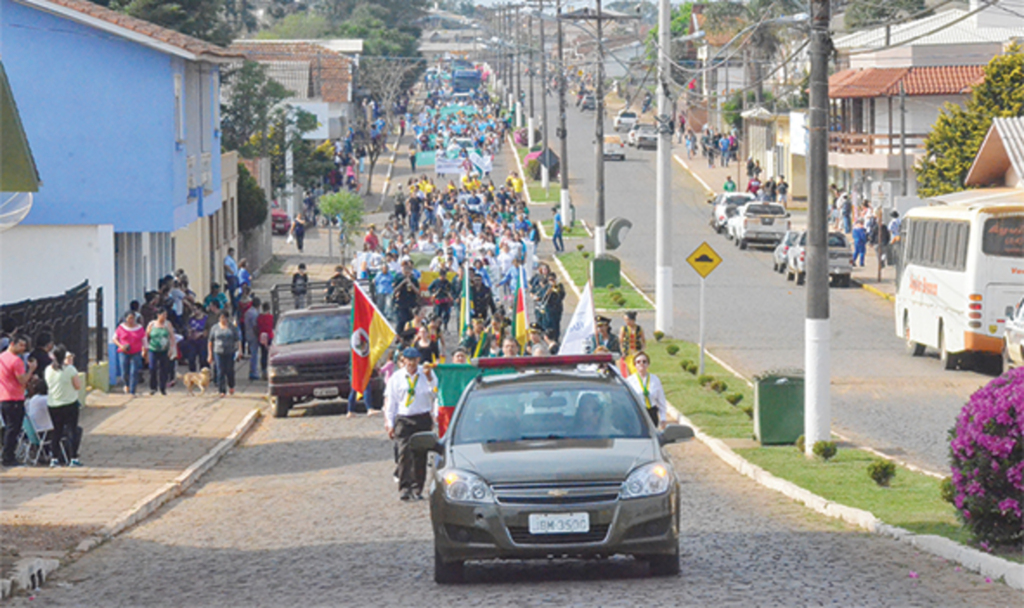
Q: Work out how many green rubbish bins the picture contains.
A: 2